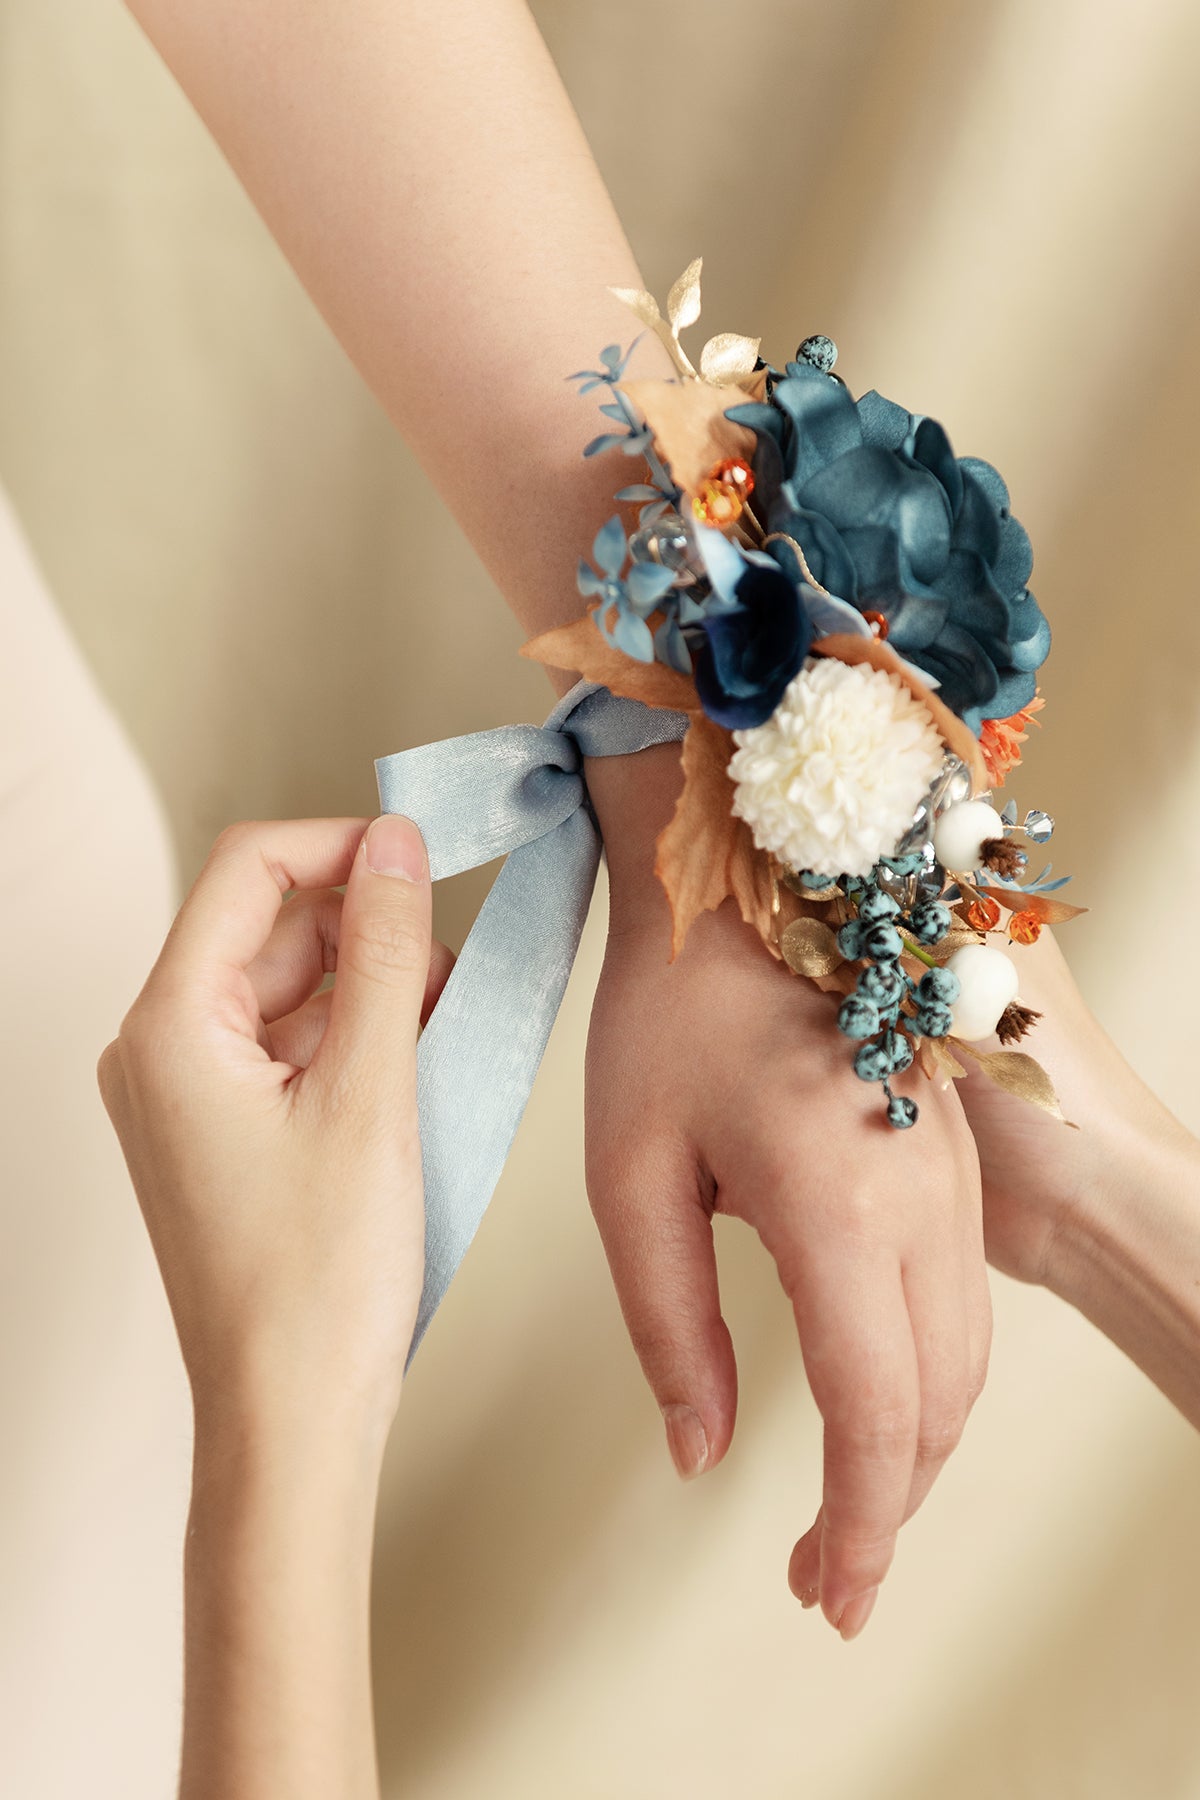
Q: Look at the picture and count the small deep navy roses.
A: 1